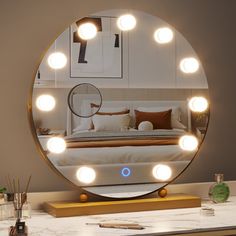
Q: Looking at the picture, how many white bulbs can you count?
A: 11